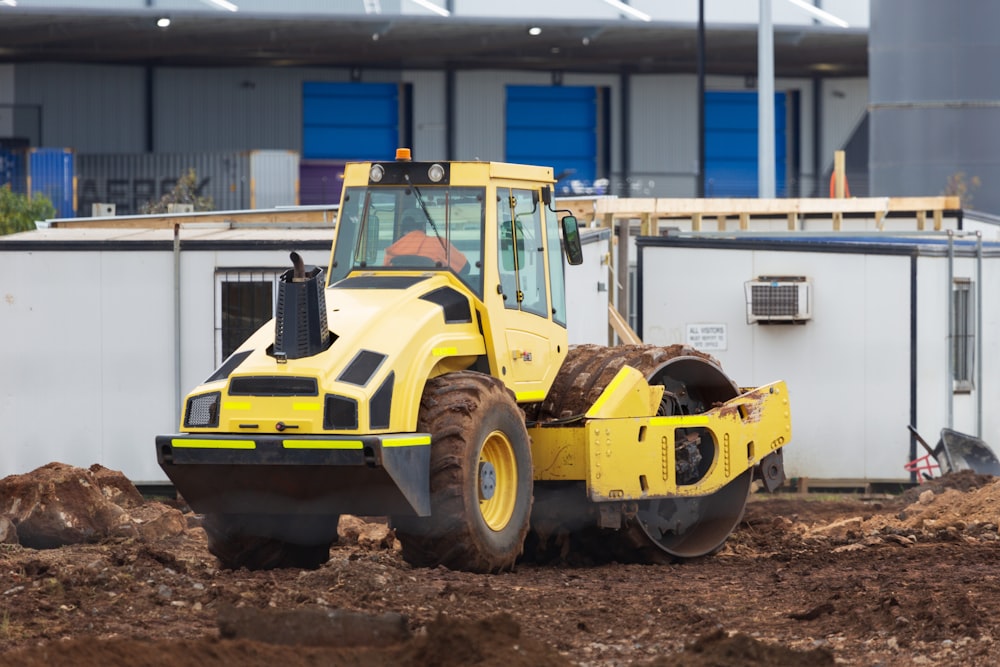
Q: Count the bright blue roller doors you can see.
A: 3